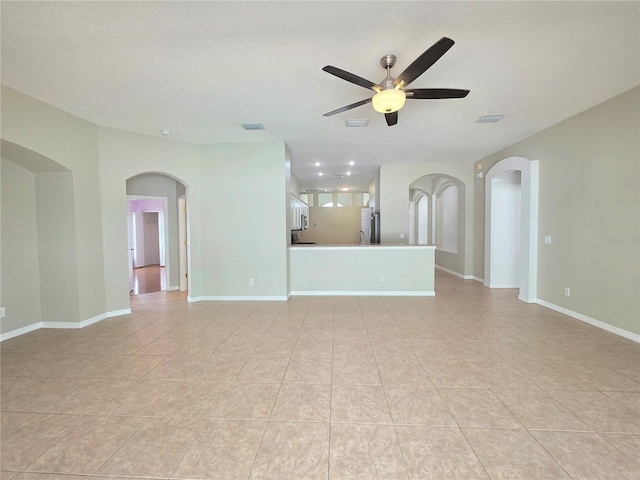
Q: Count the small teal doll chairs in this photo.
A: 0